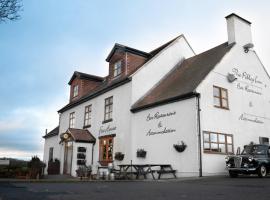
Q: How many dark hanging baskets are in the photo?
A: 3